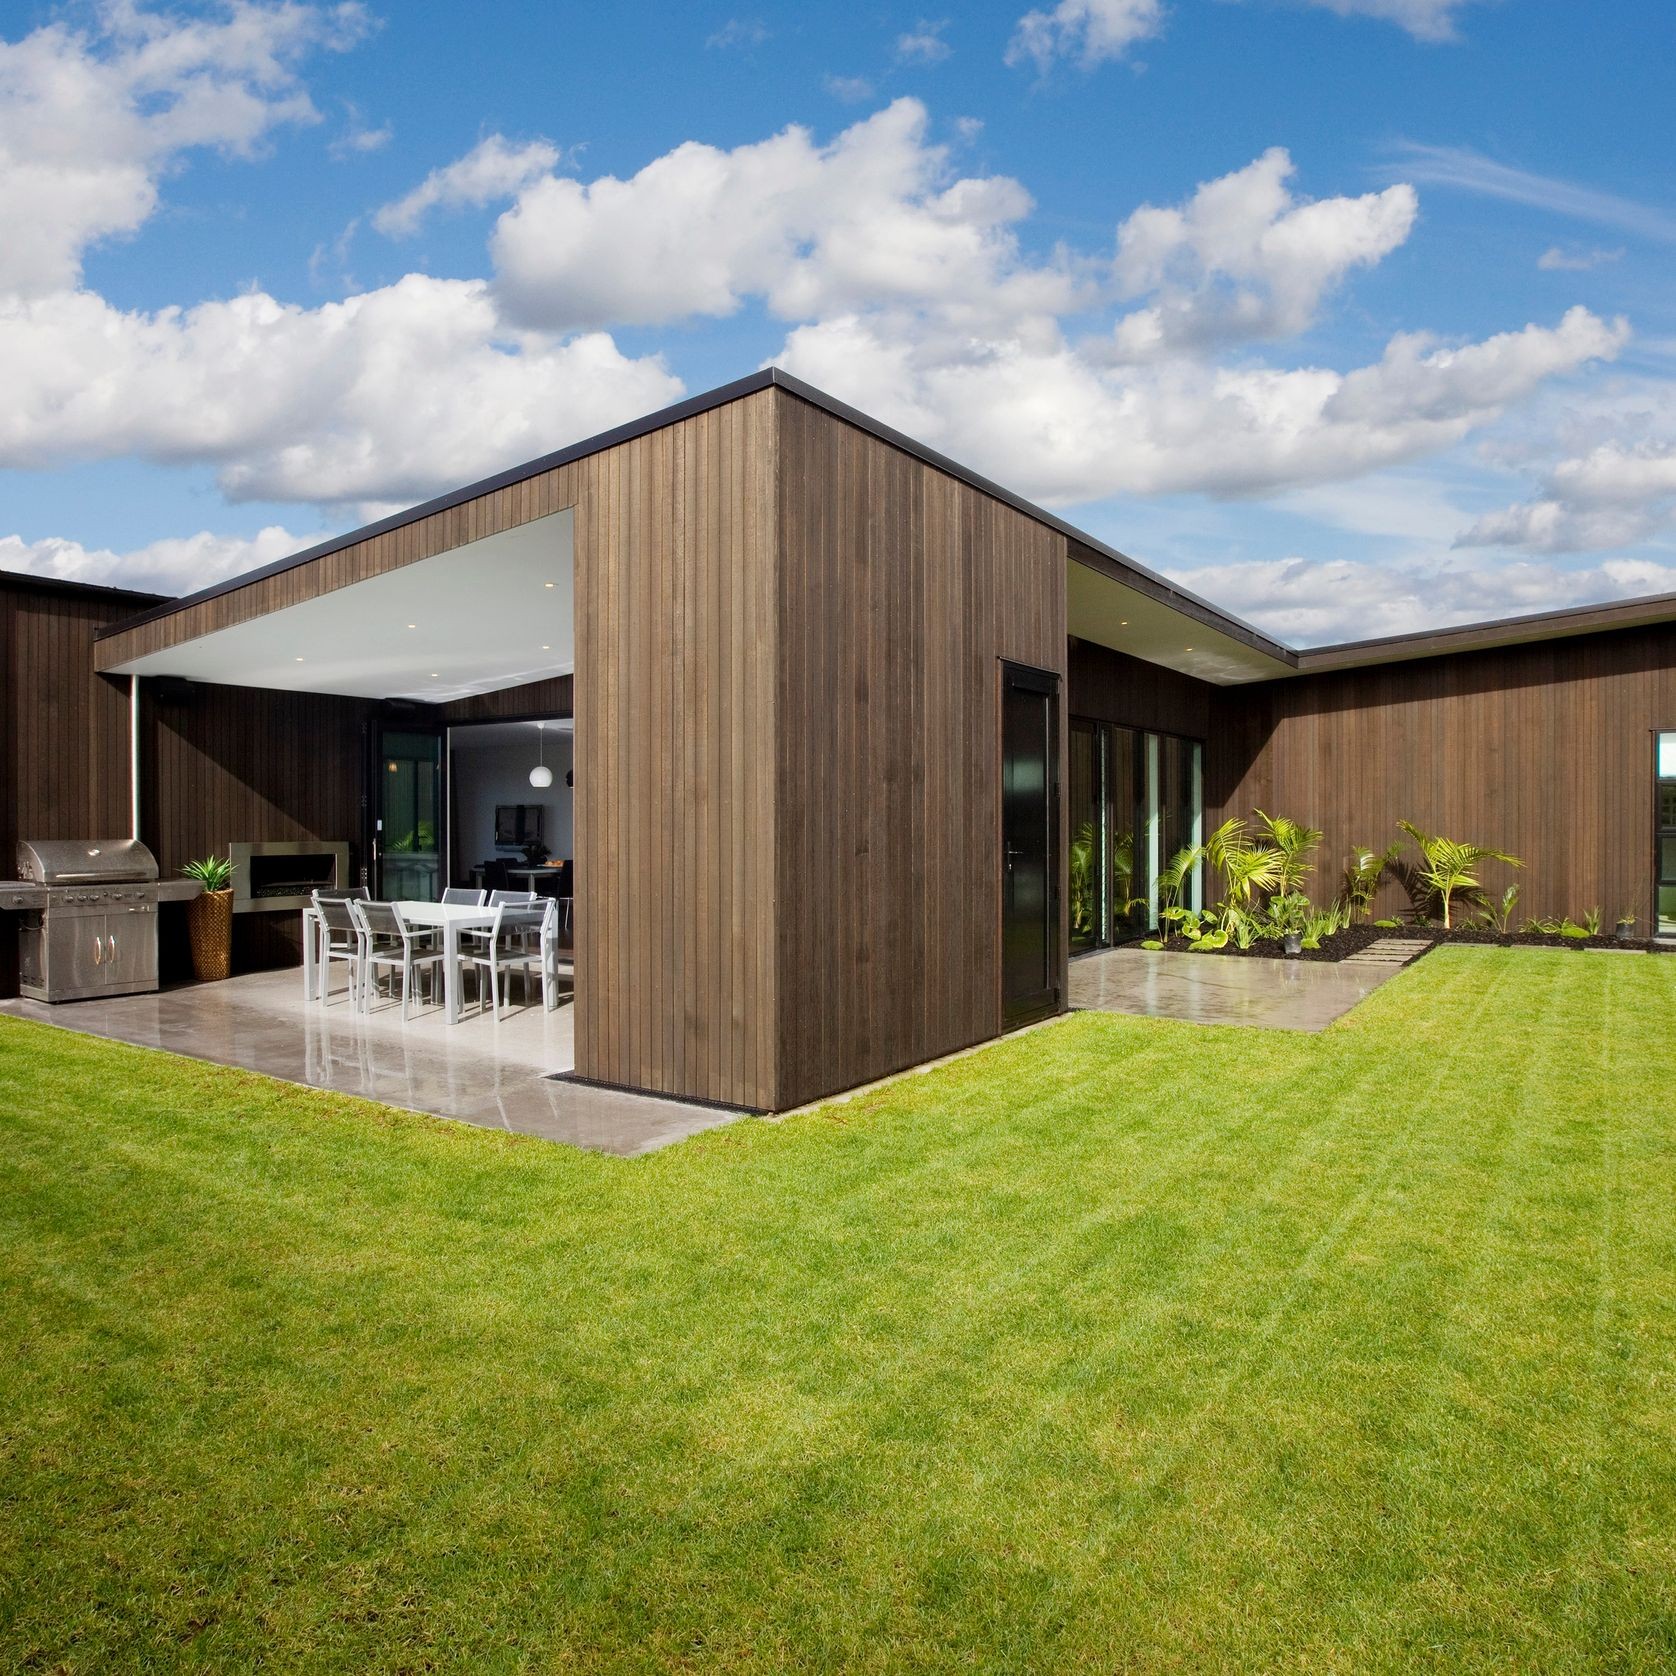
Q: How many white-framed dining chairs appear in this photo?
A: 6